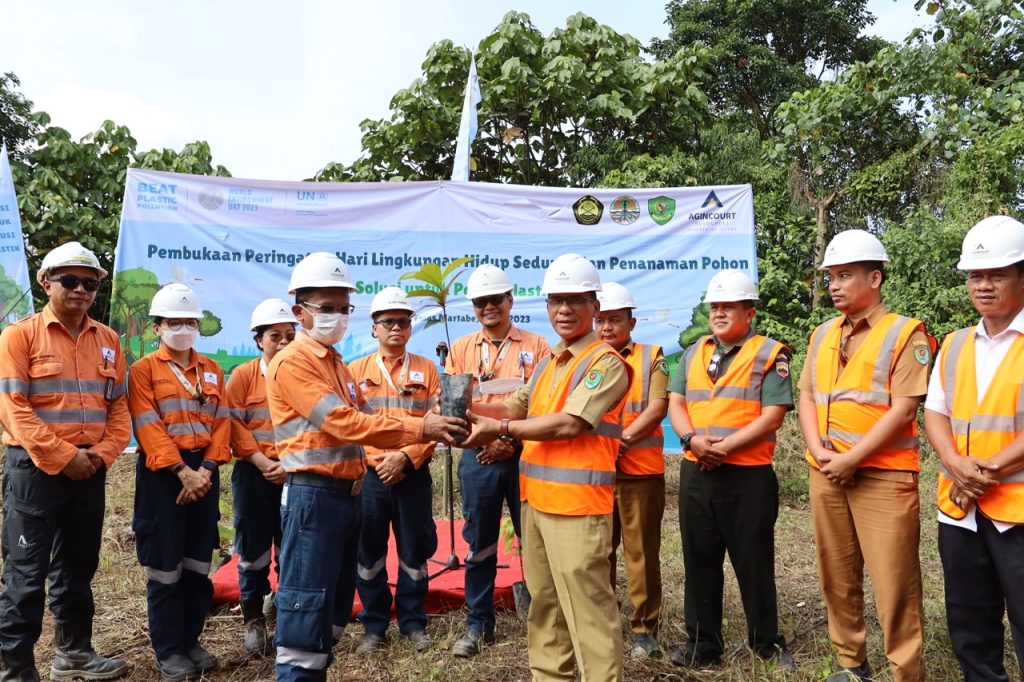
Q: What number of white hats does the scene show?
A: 11